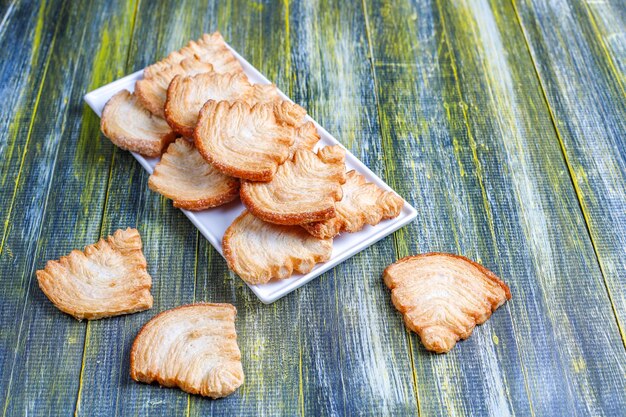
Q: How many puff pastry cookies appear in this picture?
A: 13